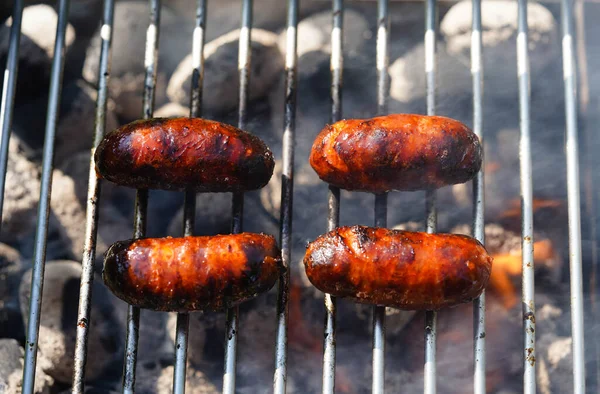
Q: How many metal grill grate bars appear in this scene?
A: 13